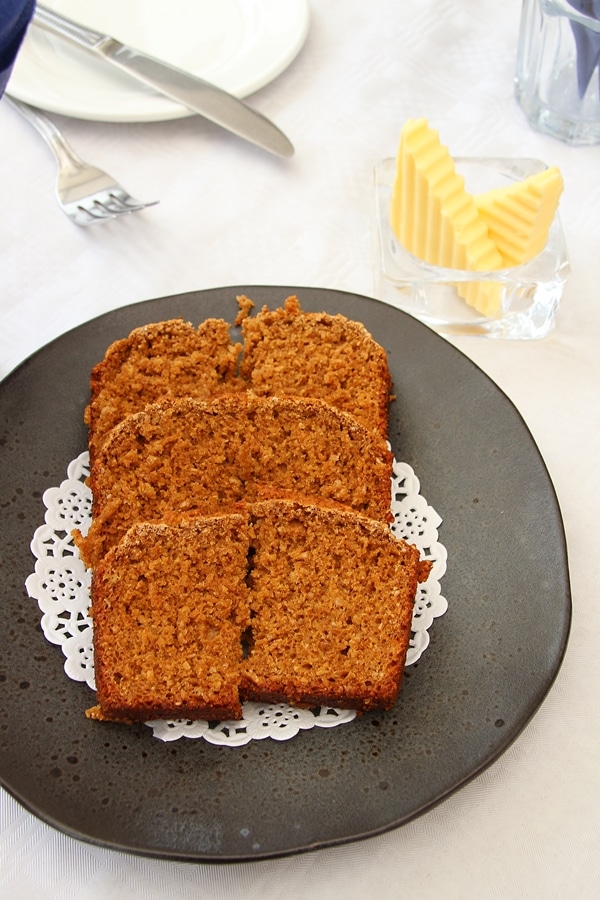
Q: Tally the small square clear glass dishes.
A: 1